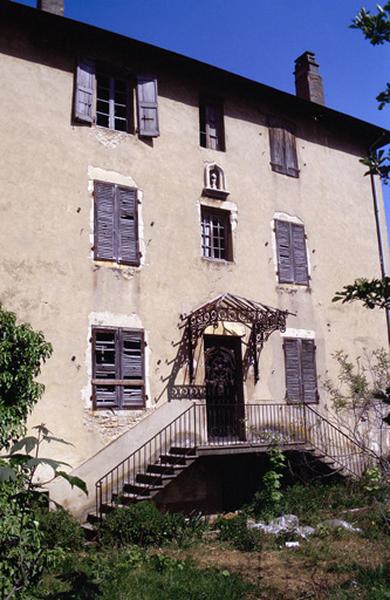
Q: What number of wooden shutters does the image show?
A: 12